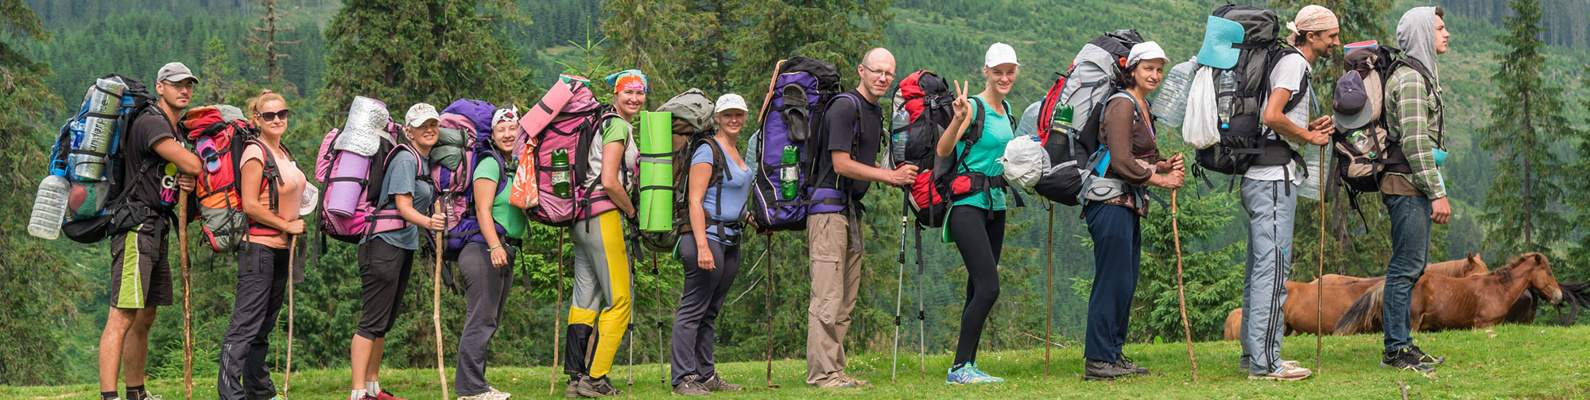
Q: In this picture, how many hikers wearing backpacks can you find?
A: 11